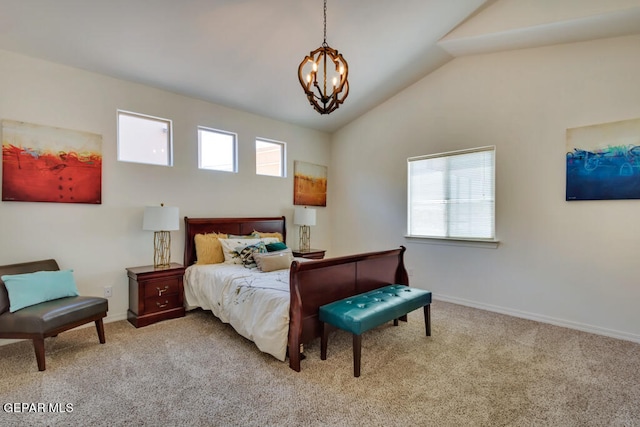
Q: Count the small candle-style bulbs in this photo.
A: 4